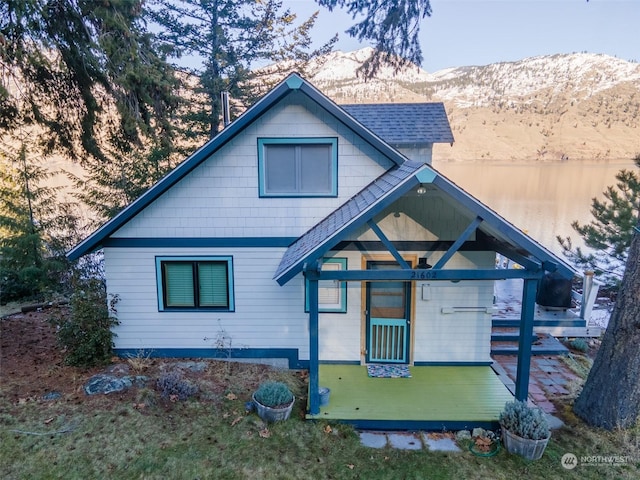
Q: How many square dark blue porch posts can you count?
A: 2